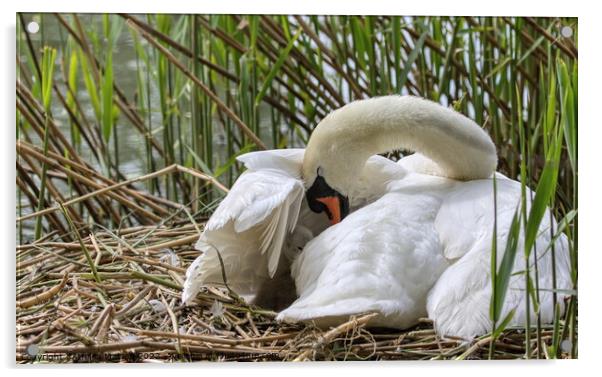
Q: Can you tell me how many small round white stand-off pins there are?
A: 4